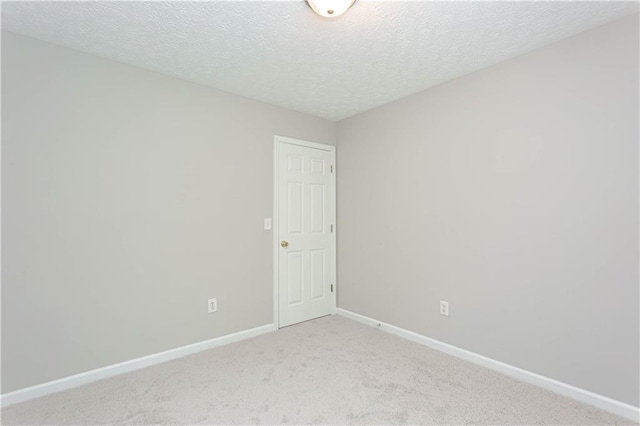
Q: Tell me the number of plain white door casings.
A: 1